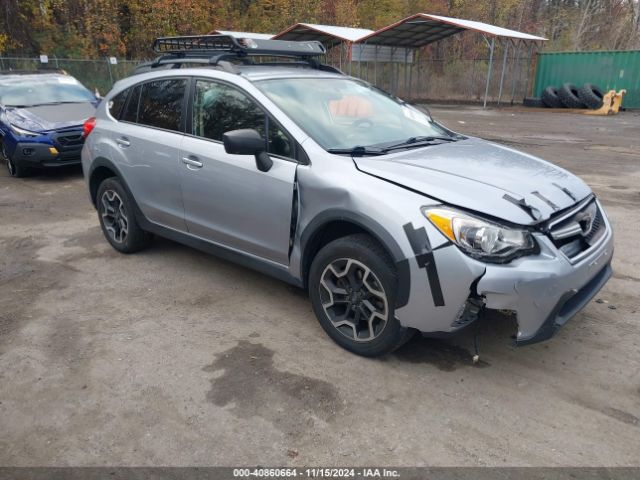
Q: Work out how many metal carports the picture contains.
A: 3